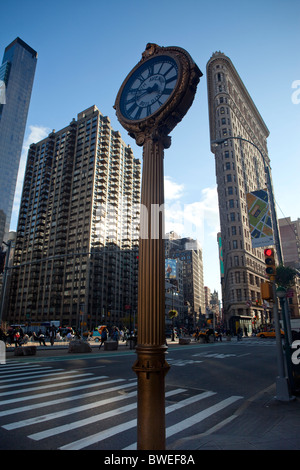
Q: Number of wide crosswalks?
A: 1